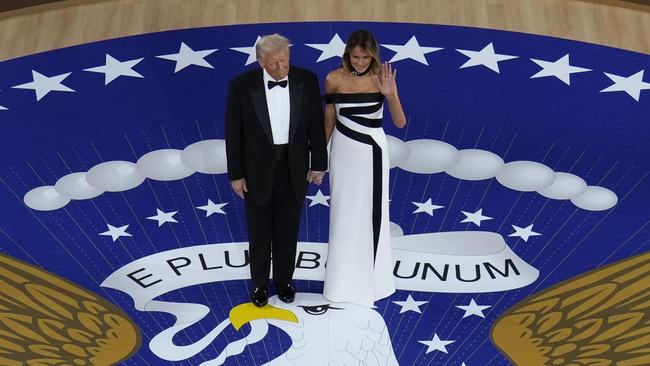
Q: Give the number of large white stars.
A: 9